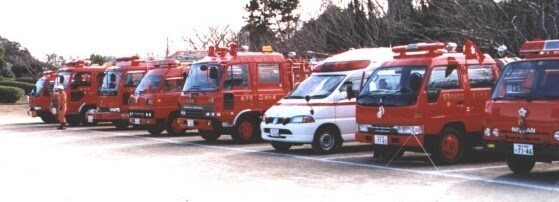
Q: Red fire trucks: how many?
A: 7